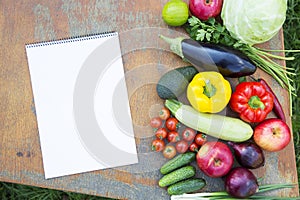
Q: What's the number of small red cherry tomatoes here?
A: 11